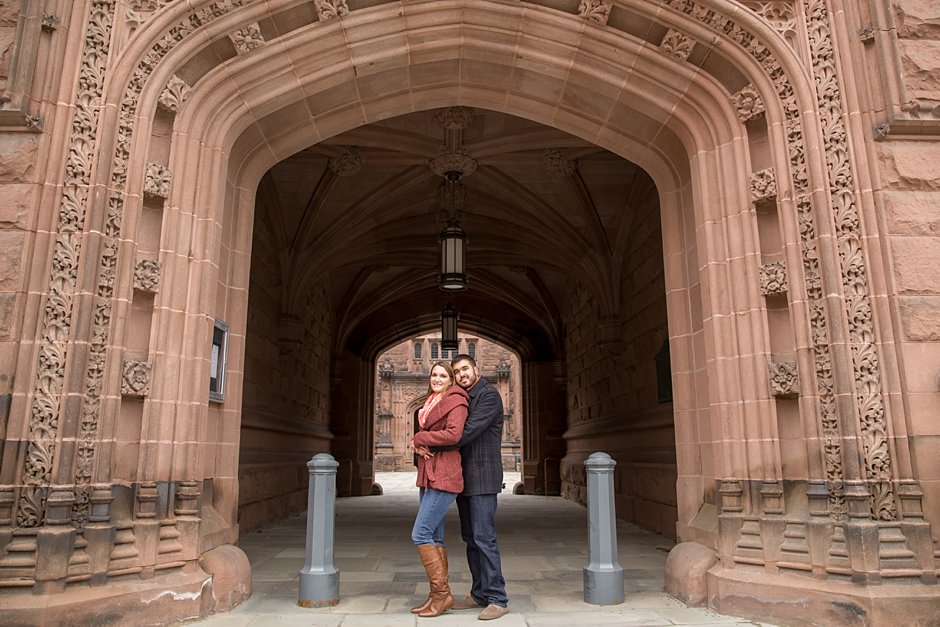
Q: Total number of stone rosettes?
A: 12